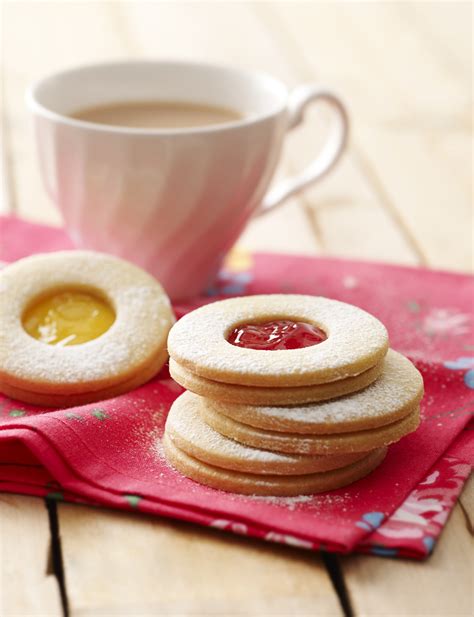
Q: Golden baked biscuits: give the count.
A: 4